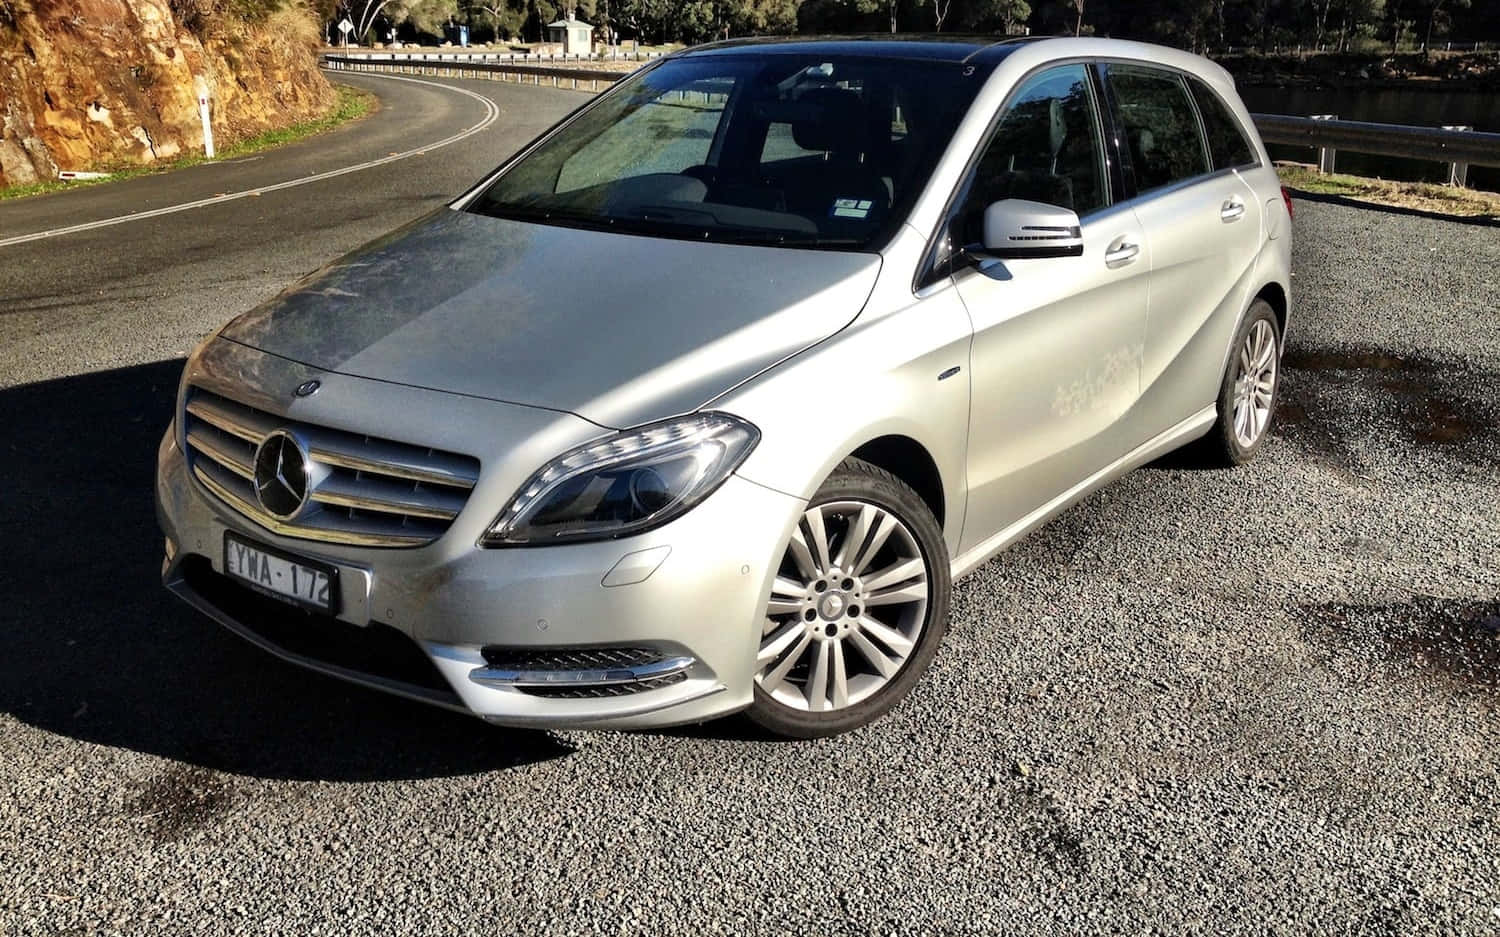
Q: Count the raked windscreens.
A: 1